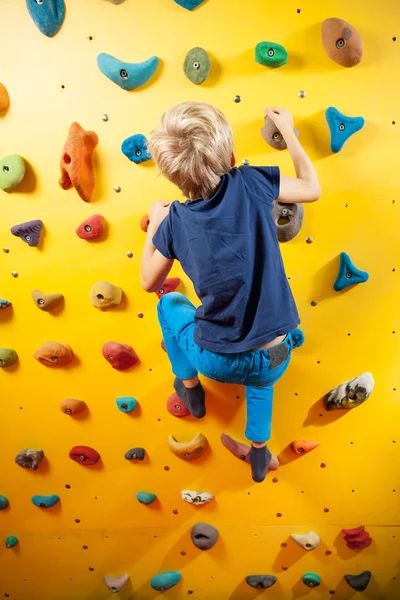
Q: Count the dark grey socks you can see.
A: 2